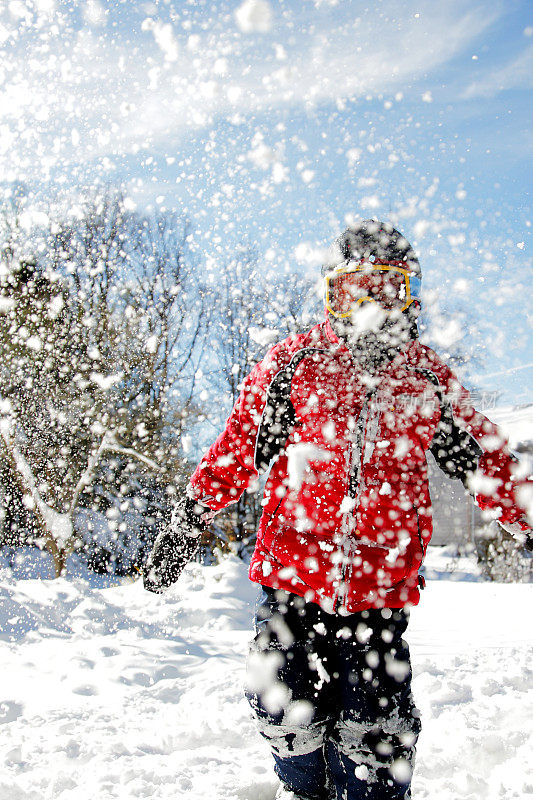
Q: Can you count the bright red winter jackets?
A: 1